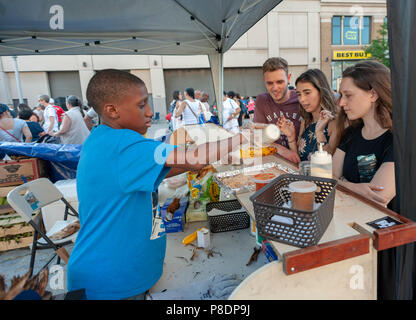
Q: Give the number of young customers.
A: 3